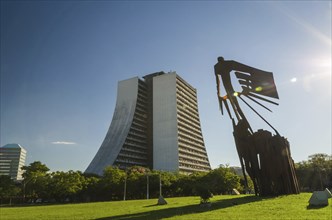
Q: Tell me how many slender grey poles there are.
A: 3